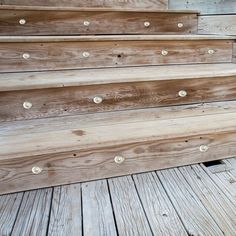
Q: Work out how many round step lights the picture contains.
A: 14